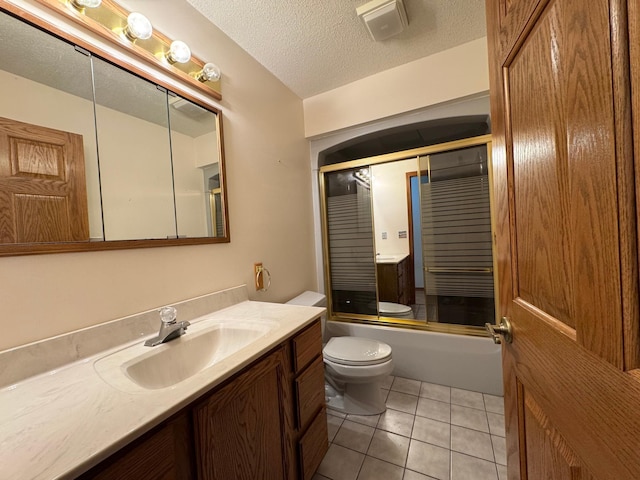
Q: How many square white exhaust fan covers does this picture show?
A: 1